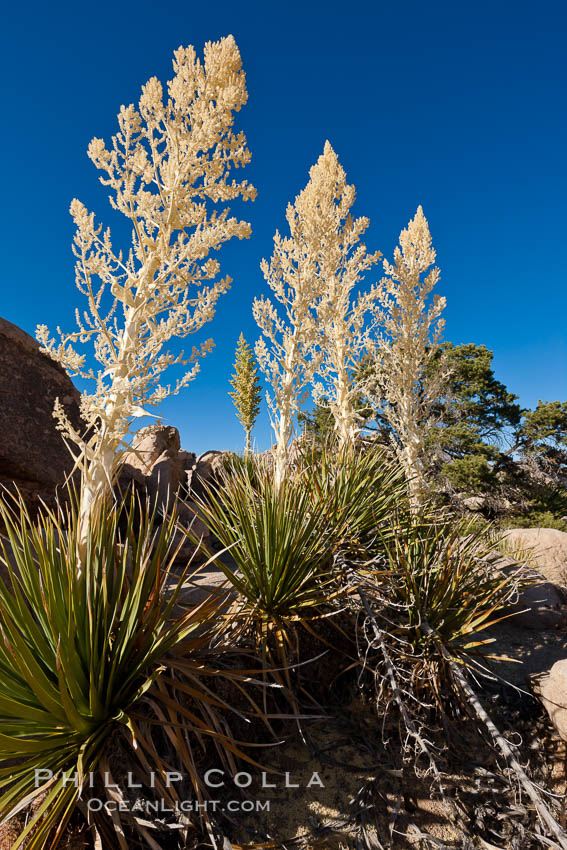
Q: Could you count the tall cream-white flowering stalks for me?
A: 4